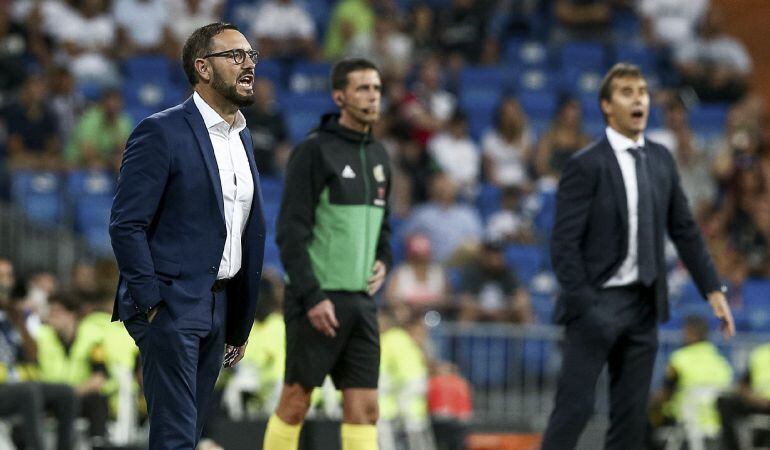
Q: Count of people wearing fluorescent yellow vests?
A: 6